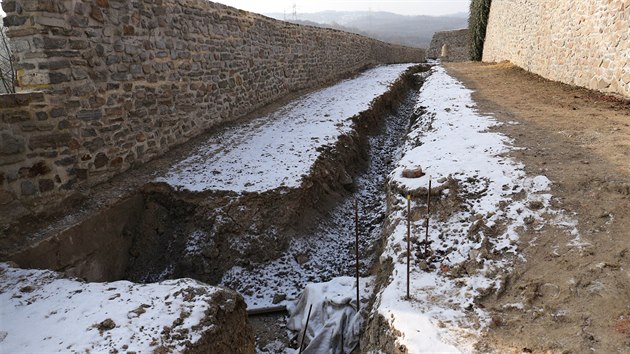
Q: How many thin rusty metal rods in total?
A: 4